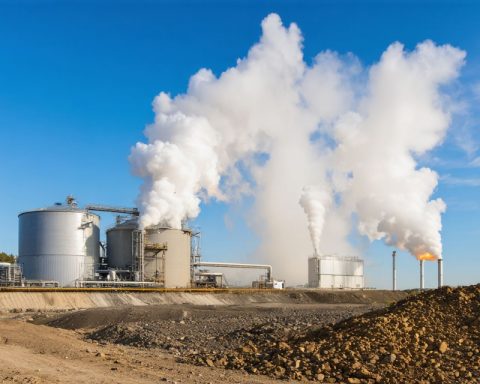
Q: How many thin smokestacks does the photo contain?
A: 3